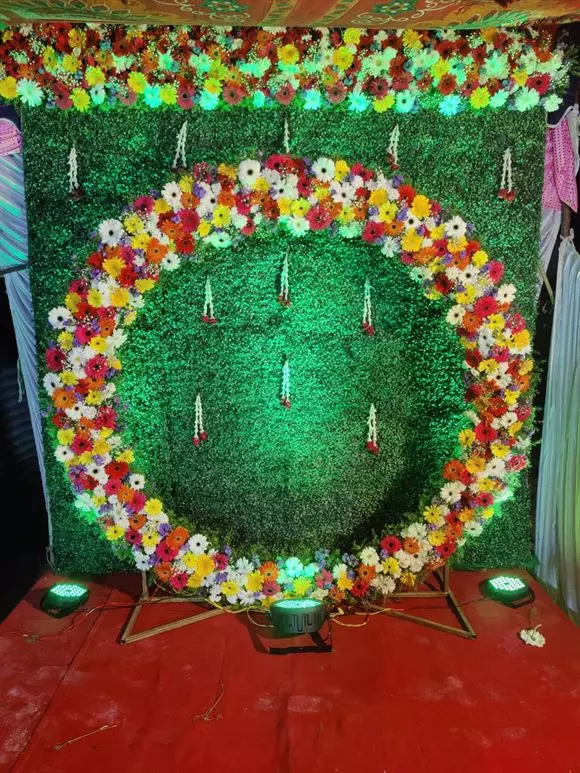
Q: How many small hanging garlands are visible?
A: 11